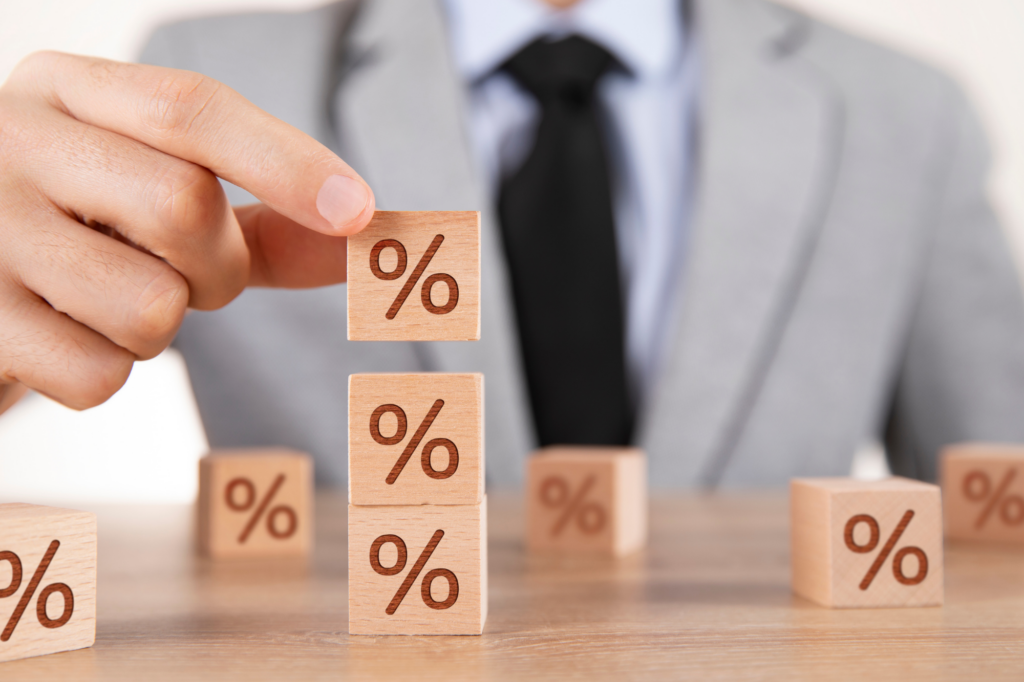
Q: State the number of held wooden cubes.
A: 1